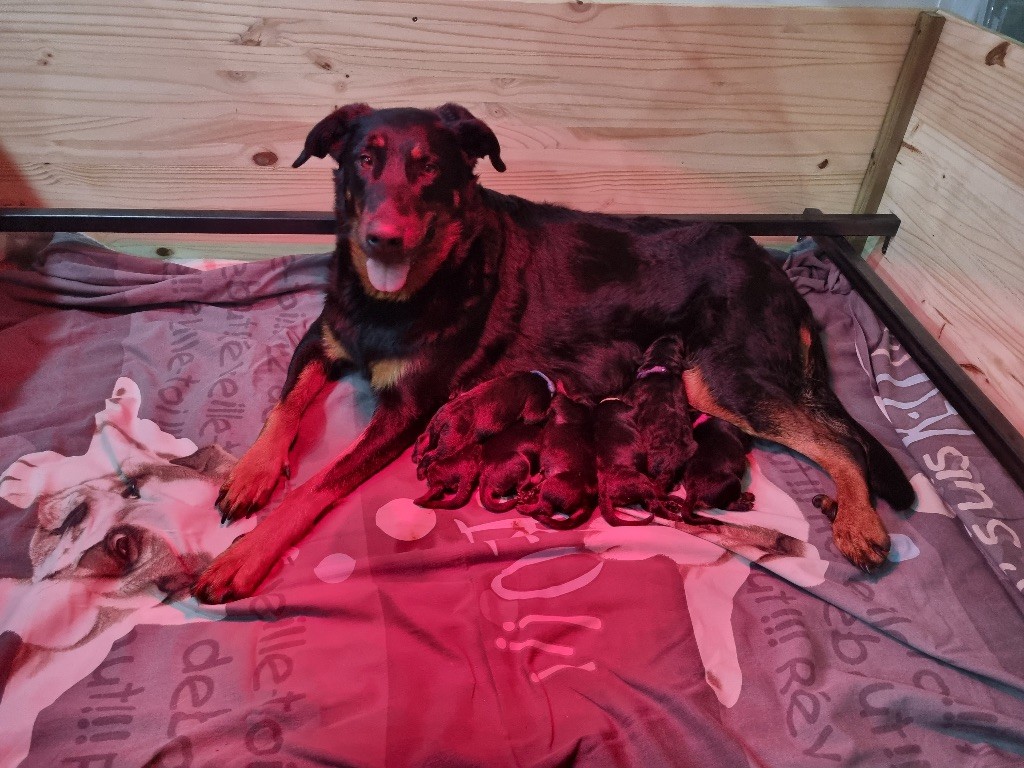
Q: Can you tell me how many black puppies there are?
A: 7